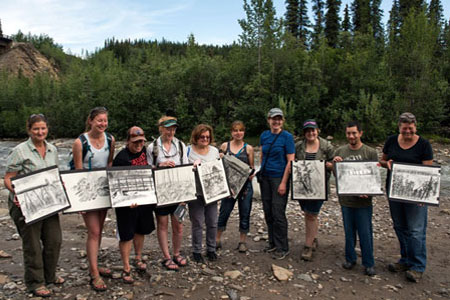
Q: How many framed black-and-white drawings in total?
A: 9